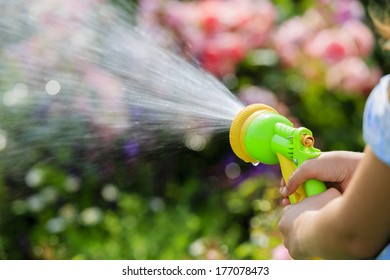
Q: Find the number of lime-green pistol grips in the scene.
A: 1